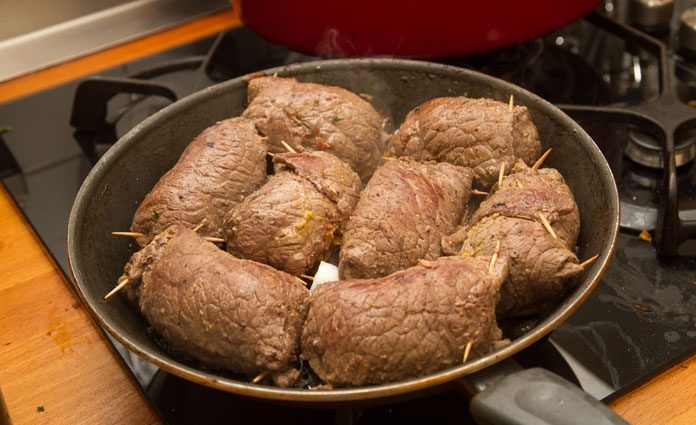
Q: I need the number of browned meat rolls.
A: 8